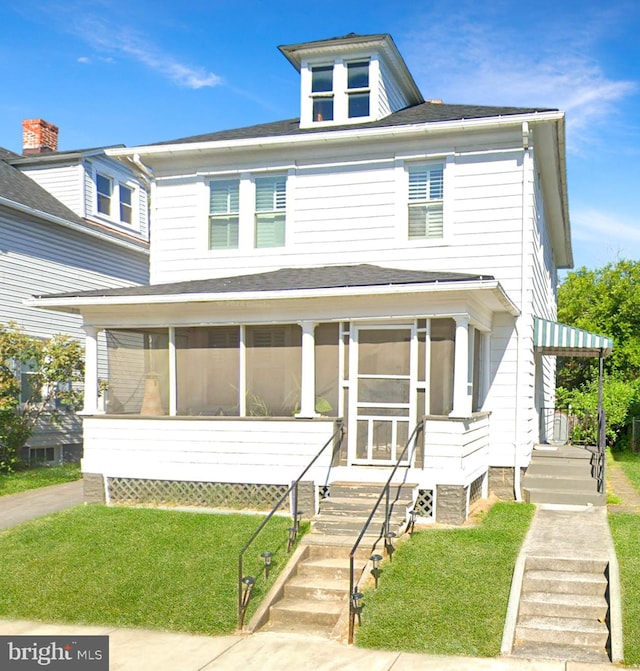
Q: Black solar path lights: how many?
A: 8